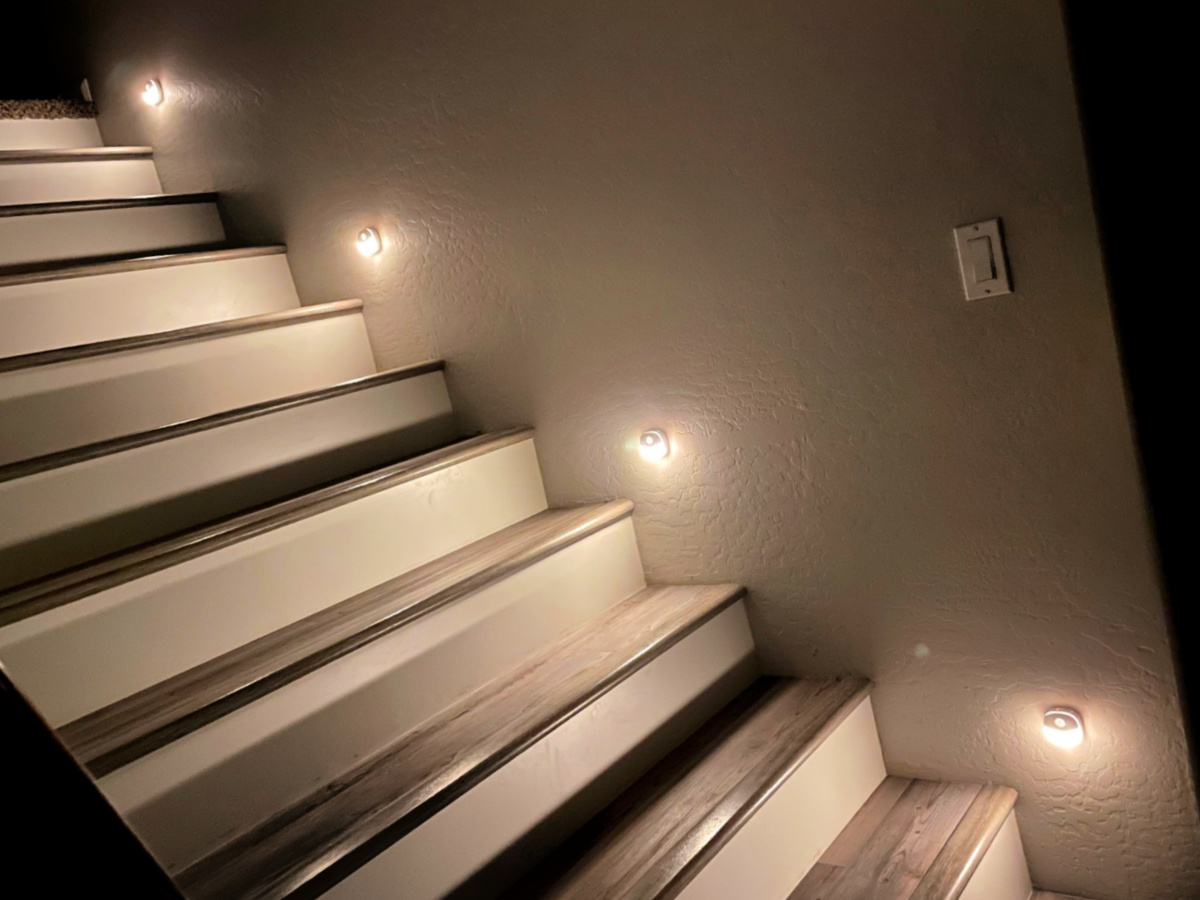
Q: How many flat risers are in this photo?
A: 11